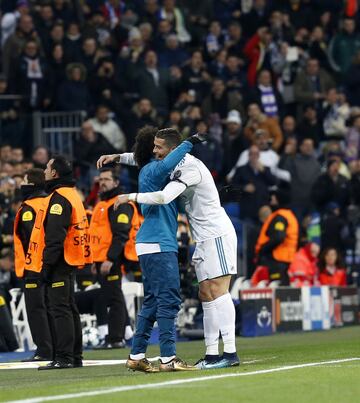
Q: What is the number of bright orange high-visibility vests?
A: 4